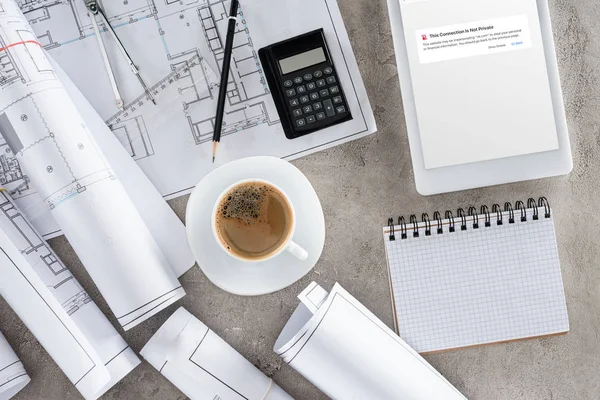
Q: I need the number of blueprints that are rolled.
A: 5